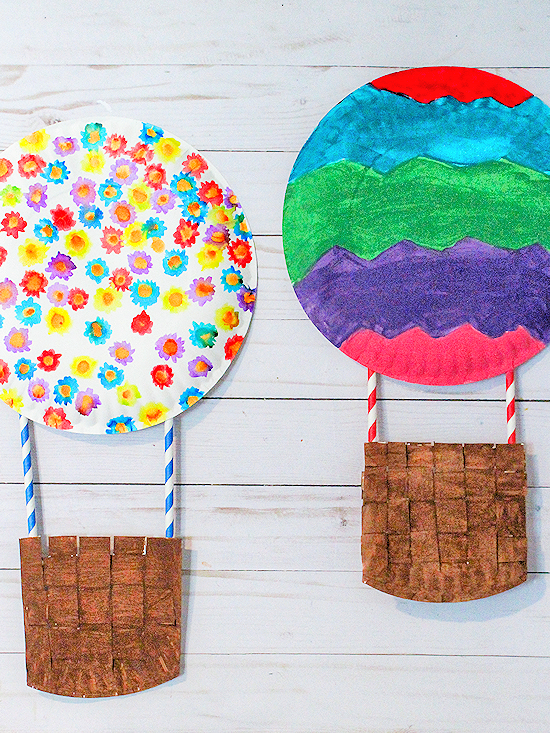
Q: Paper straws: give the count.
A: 4